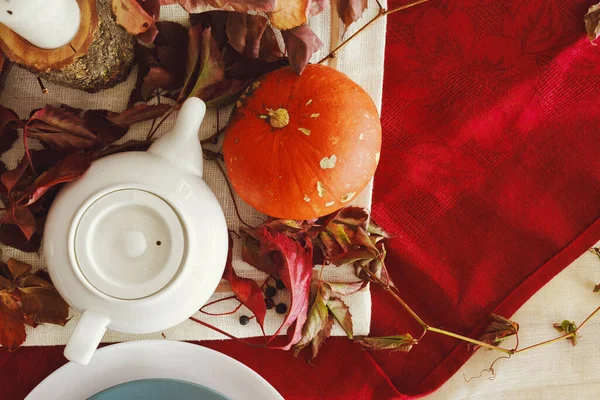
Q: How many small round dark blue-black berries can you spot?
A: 5